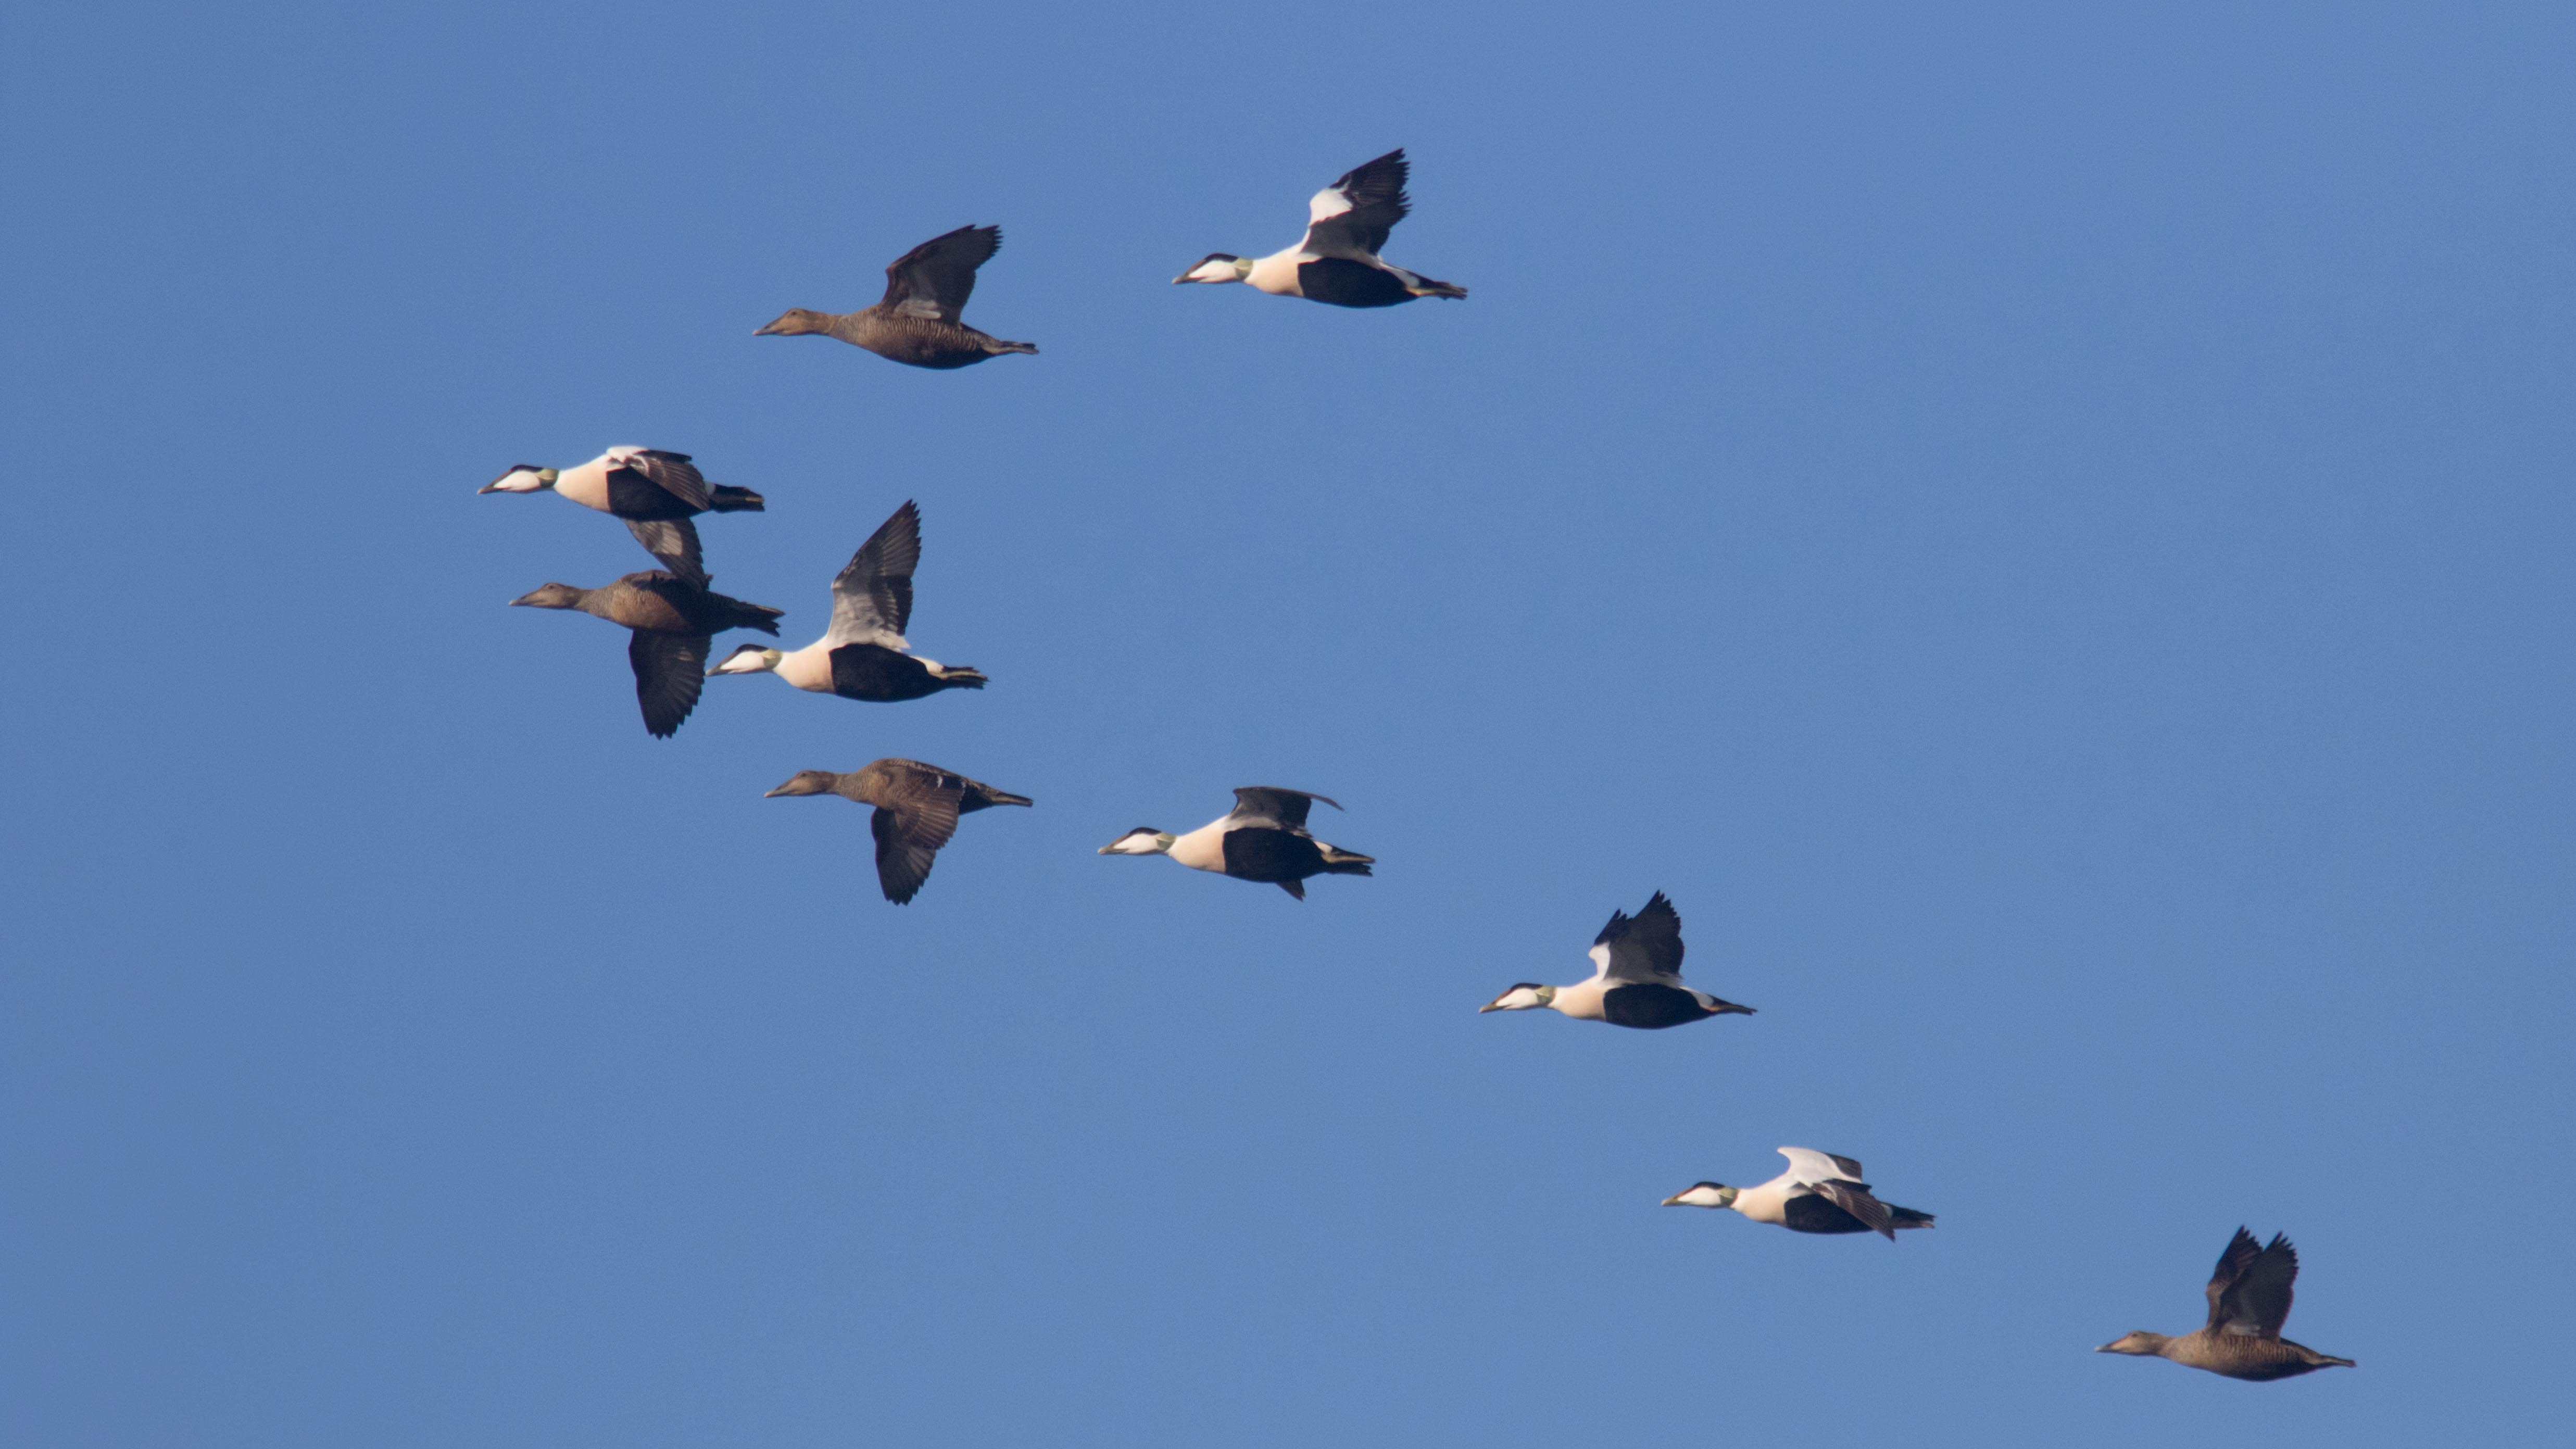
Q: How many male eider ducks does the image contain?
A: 6